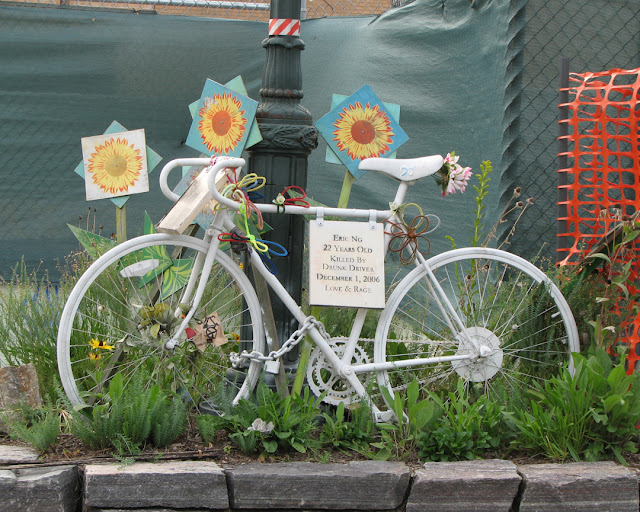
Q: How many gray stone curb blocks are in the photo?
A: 5